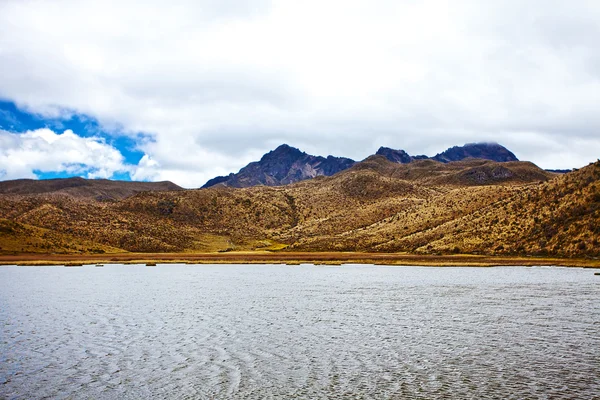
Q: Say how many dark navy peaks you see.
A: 3